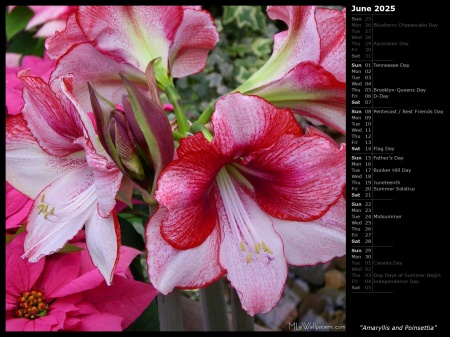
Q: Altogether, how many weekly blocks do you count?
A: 6